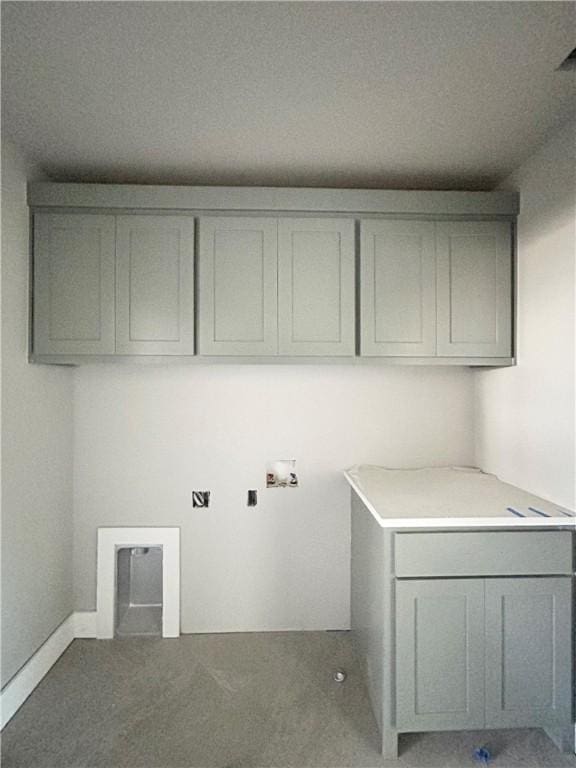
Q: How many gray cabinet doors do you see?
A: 8